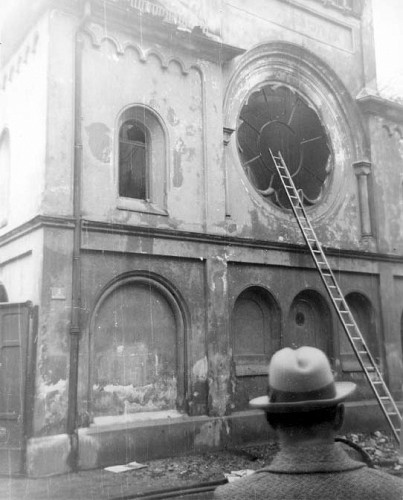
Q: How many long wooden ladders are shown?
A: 1